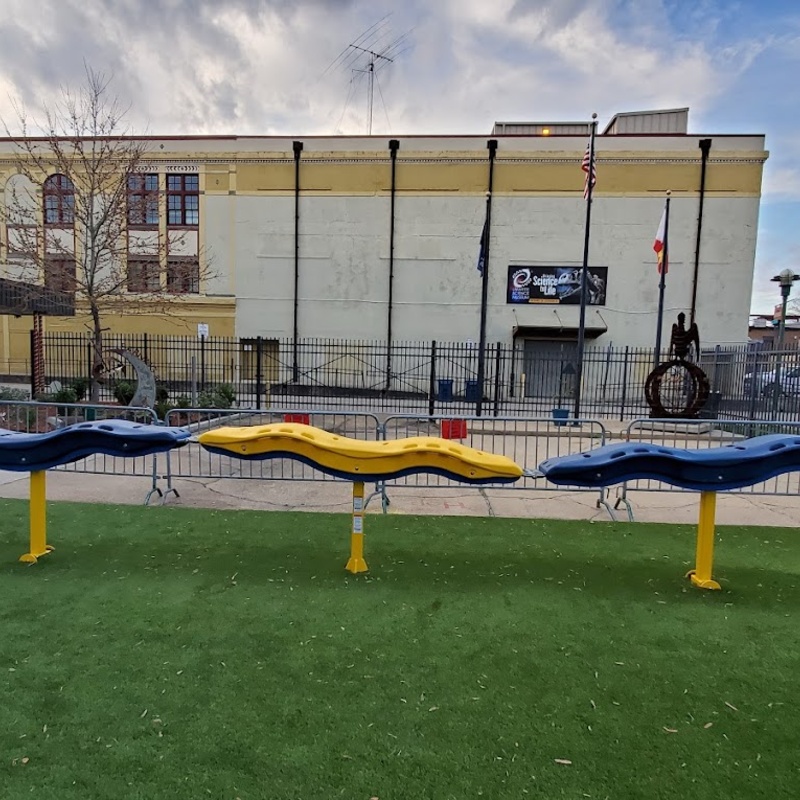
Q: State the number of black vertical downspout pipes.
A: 4